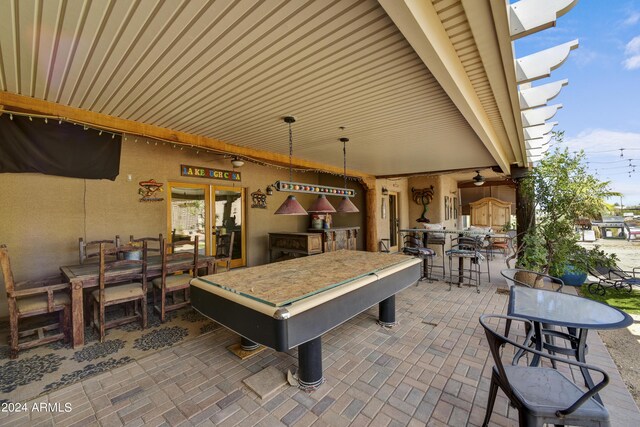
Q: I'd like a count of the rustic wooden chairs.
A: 6